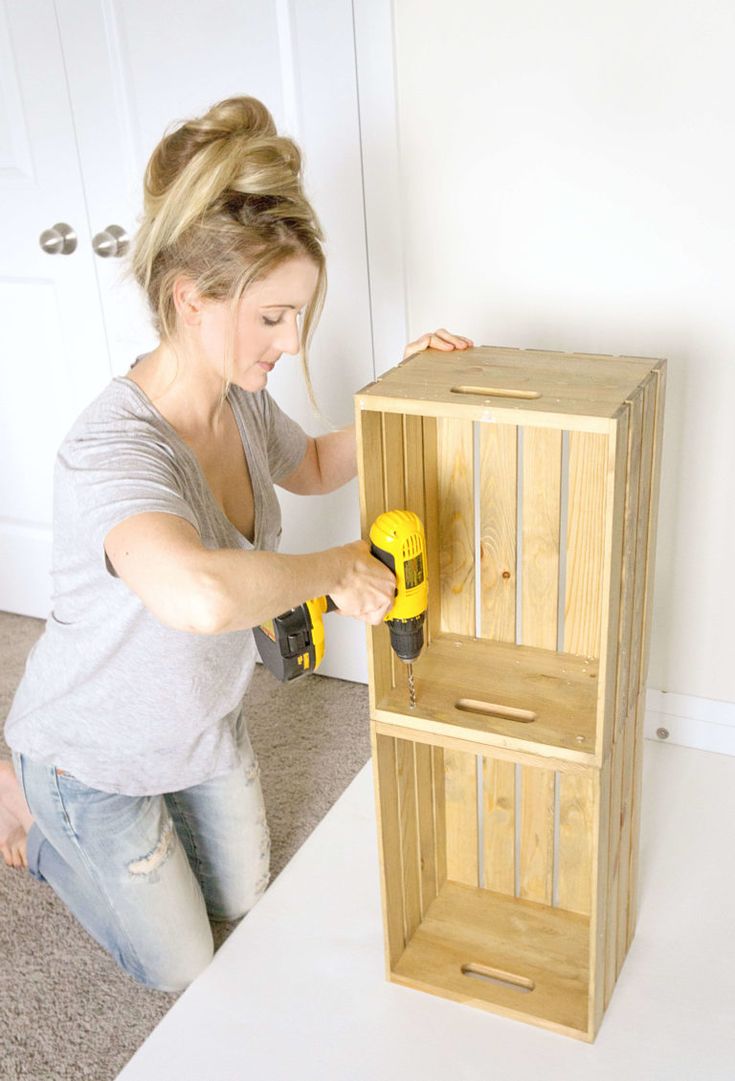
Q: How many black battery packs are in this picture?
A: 1